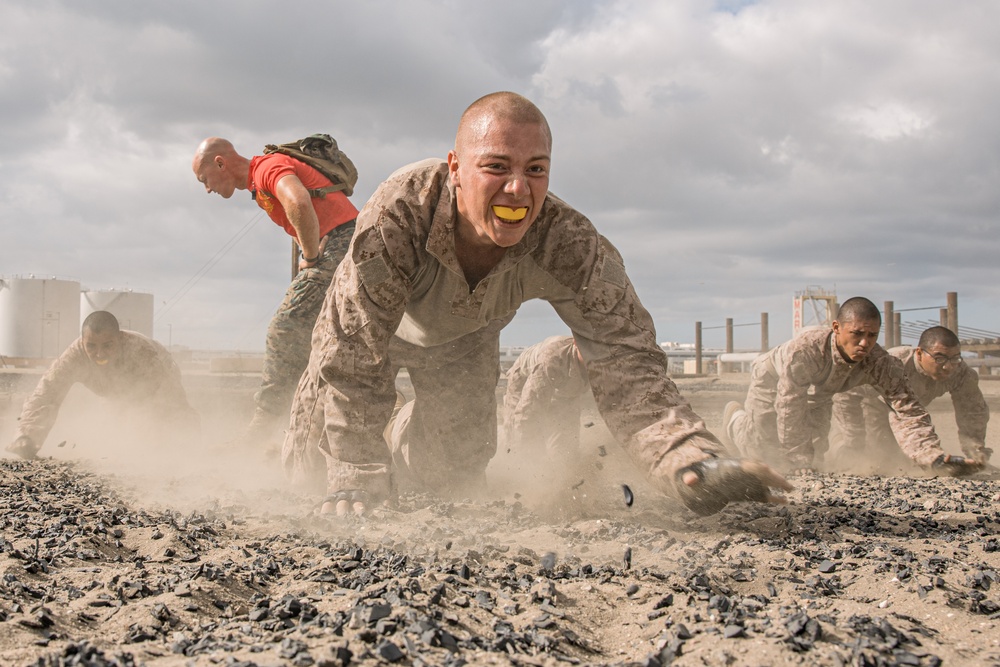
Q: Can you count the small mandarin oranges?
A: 0